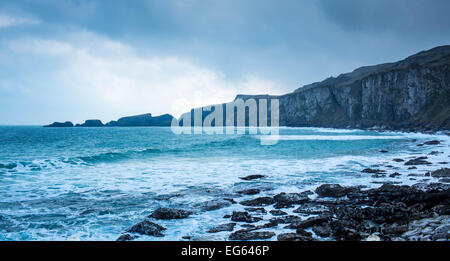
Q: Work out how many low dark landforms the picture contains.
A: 3